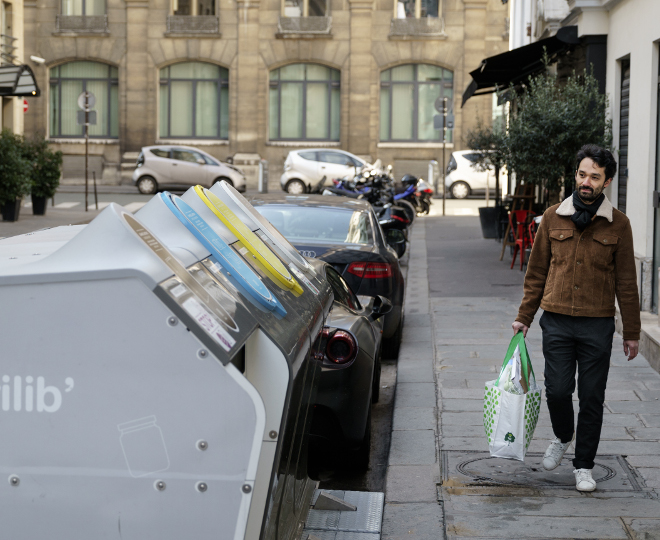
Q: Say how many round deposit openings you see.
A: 4